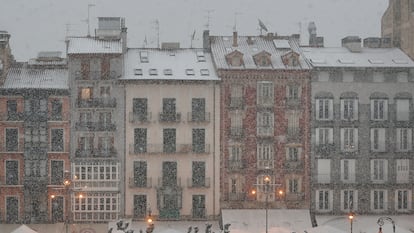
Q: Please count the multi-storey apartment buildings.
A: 5